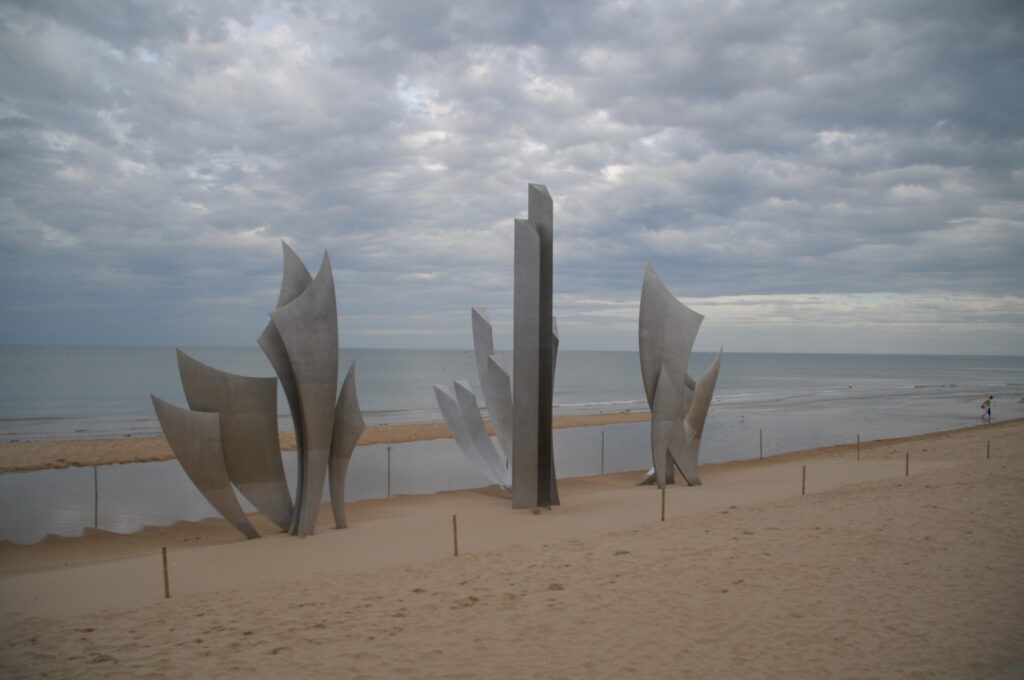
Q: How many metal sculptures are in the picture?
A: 3